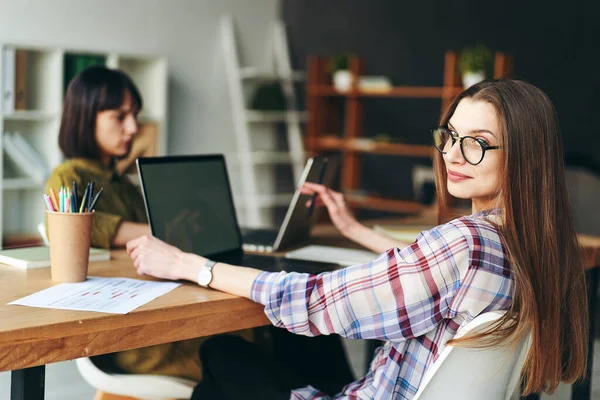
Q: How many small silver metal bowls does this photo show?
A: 0